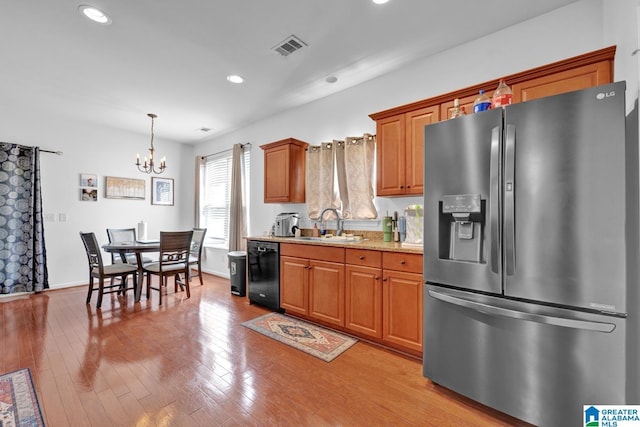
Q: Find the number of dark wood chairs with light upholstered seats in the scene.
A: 4